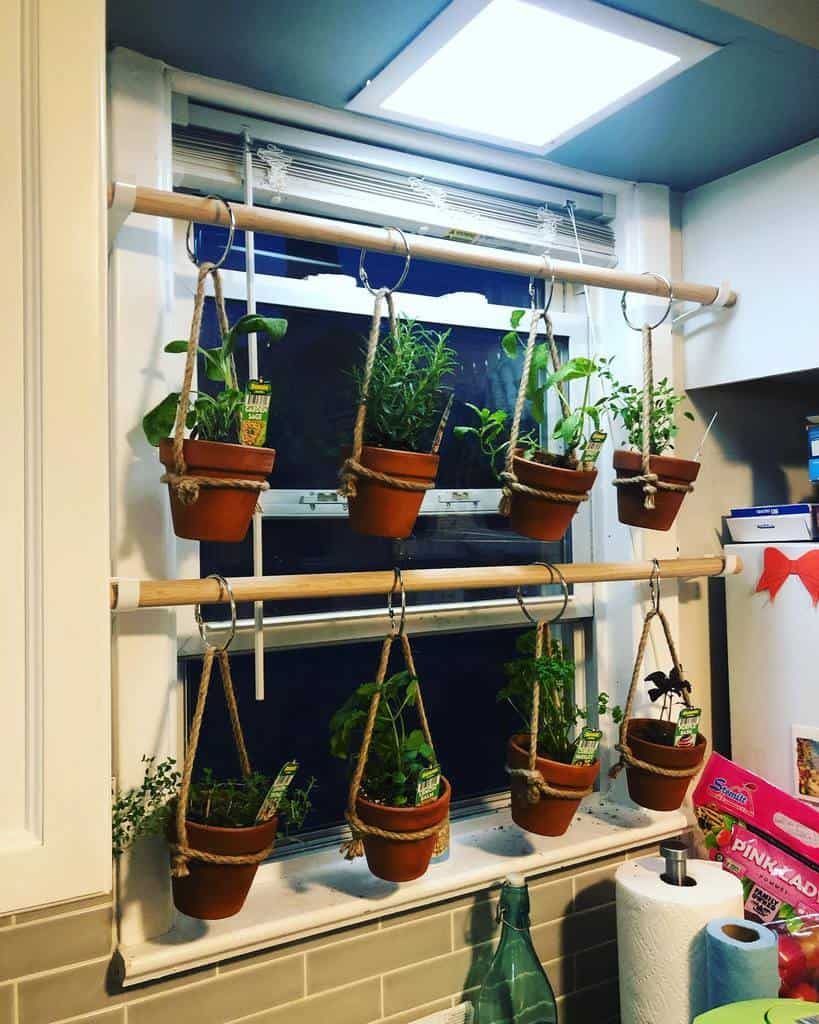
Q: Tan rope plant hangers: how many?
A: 8